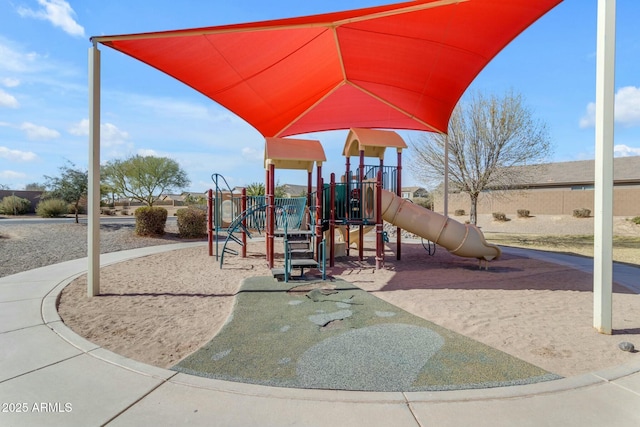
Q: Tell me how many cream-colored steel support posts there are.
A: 3